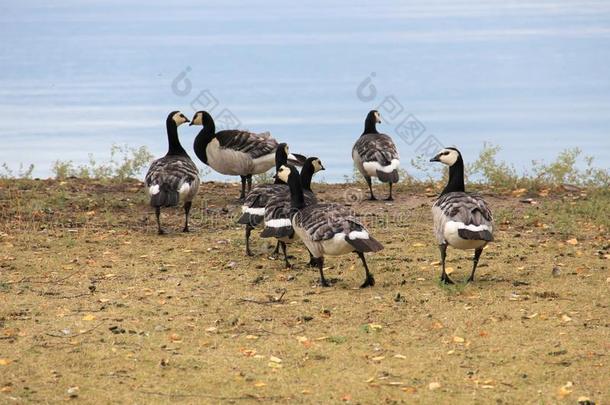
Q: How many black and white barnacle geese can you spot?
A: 7